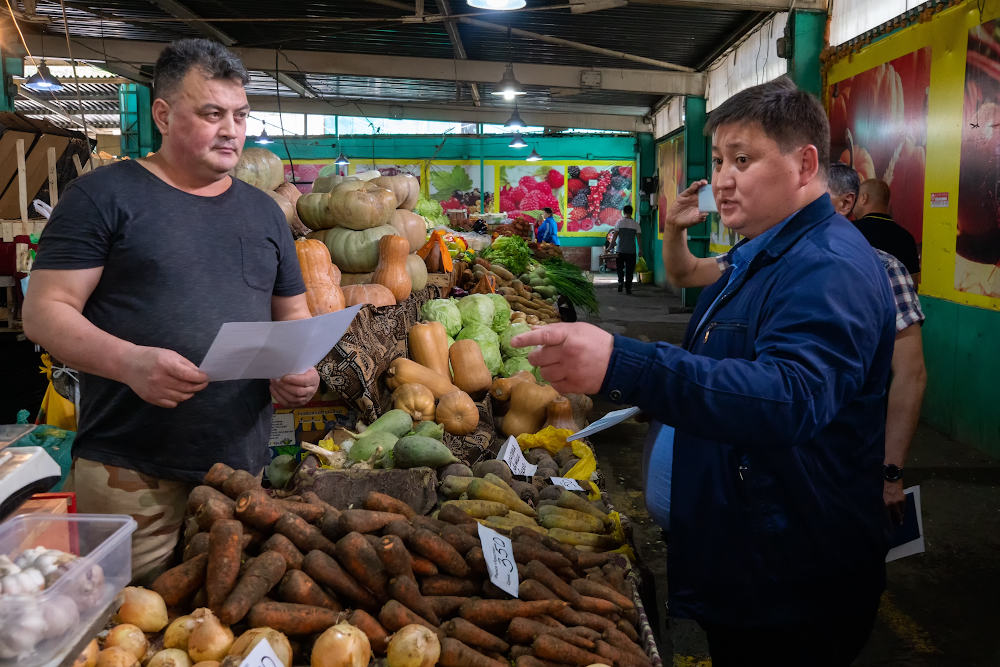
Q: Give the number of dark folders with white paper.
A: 1